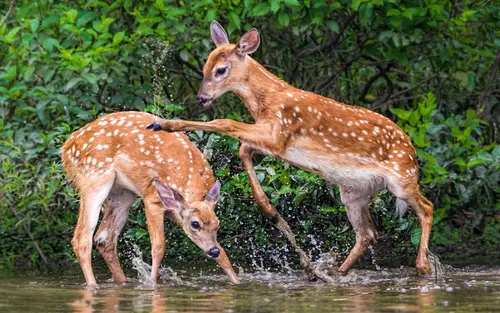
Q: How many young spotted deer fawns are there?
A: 2